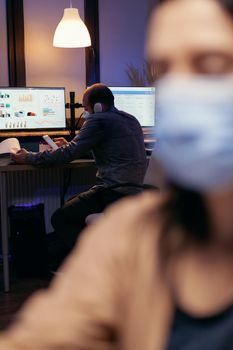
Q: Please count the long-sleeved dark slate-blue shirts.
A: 1